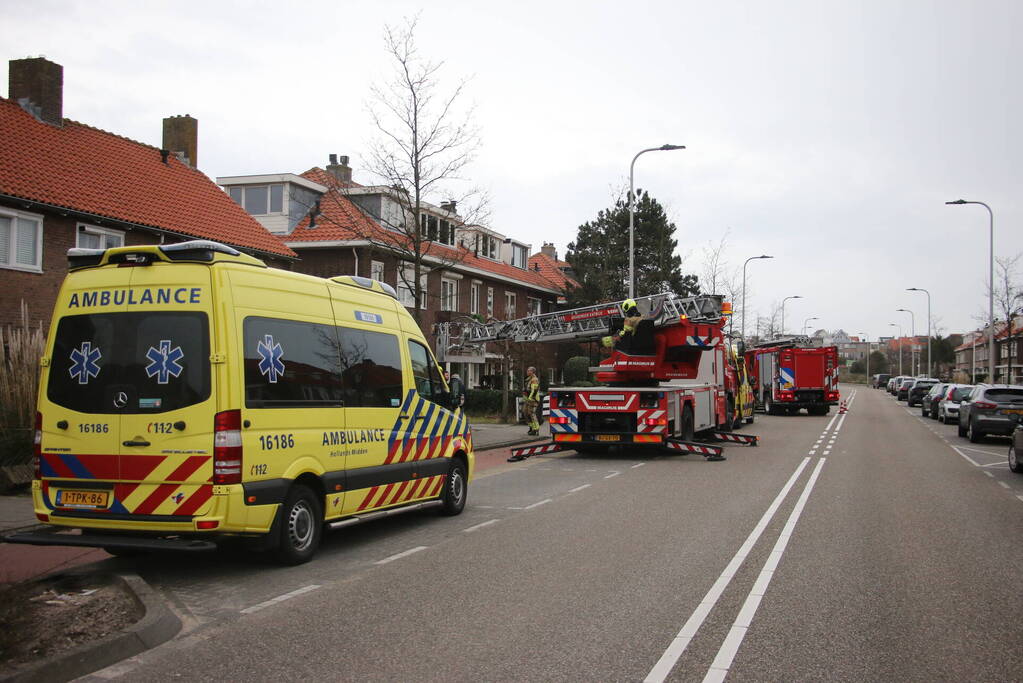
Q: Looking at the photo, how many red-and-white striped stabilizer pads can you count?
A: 3